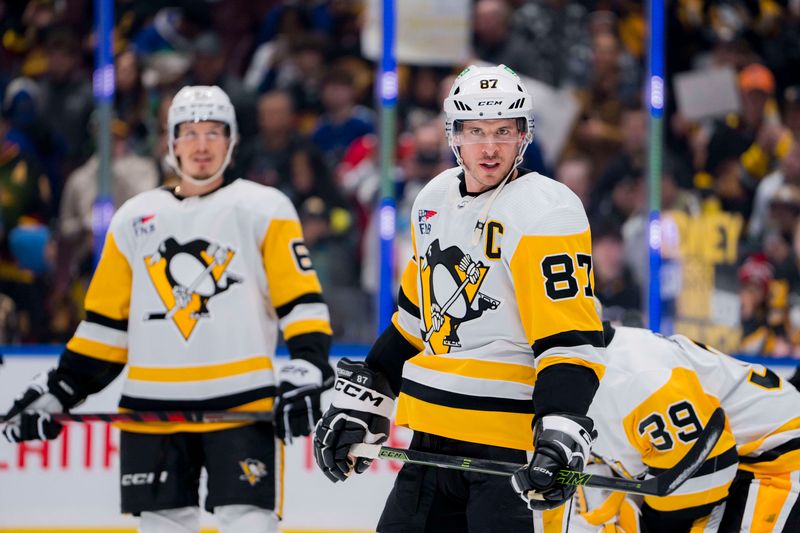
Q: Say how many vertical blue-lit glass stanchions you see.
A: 3